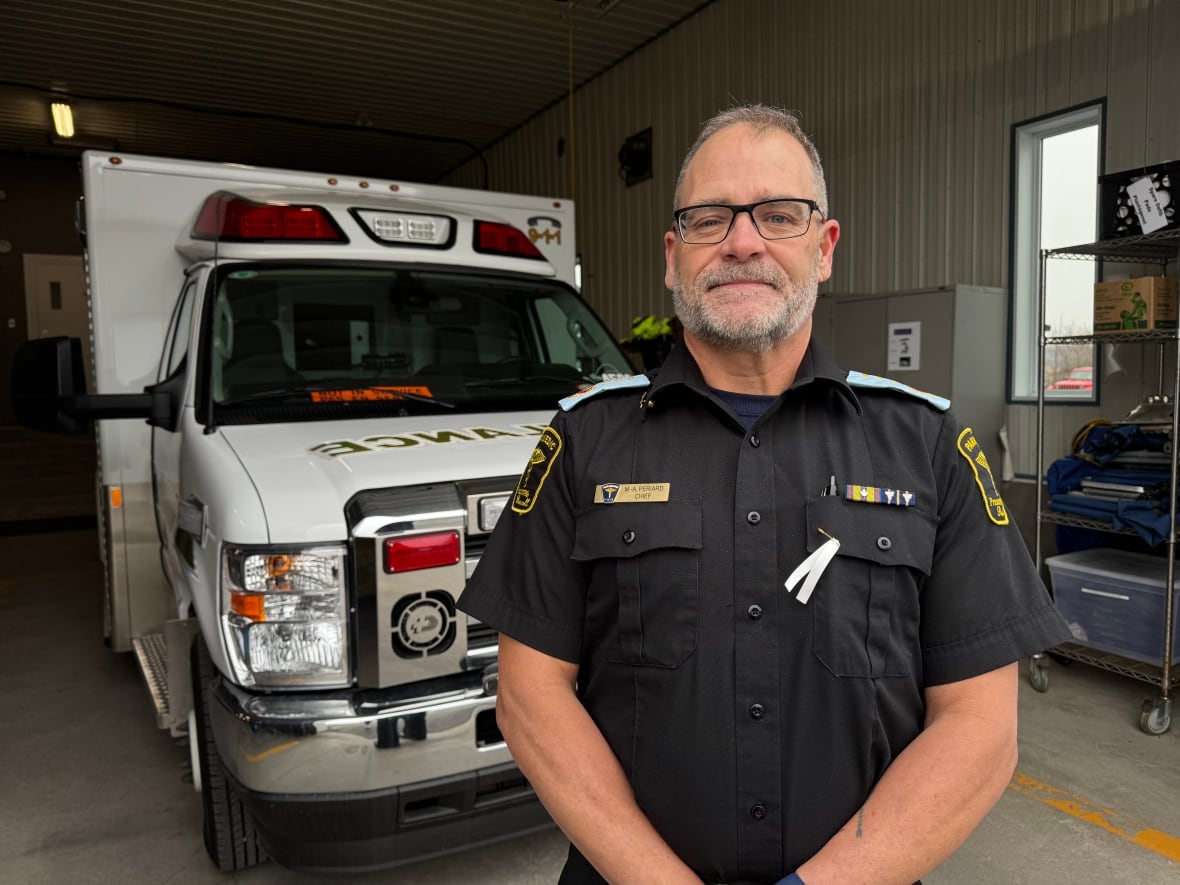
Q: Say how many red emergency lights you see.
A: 3